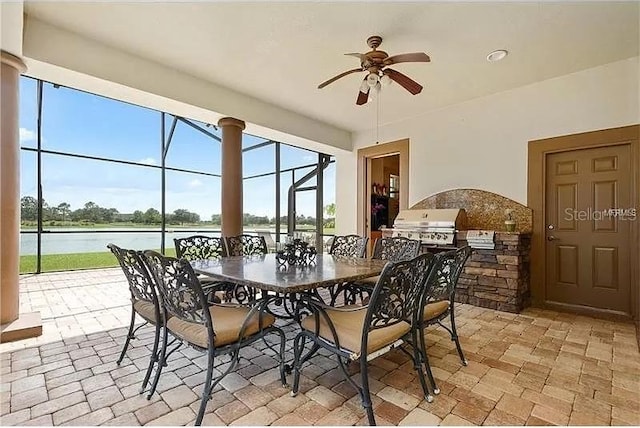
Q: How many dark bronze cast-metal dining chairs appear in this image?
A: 8